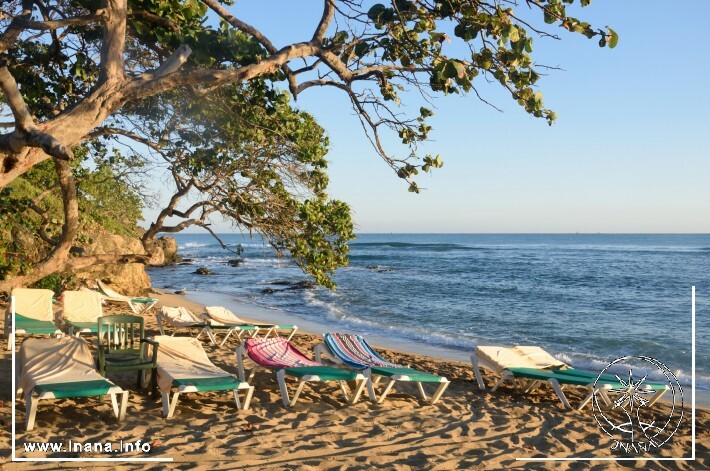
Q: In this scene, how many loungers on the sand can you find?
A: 11